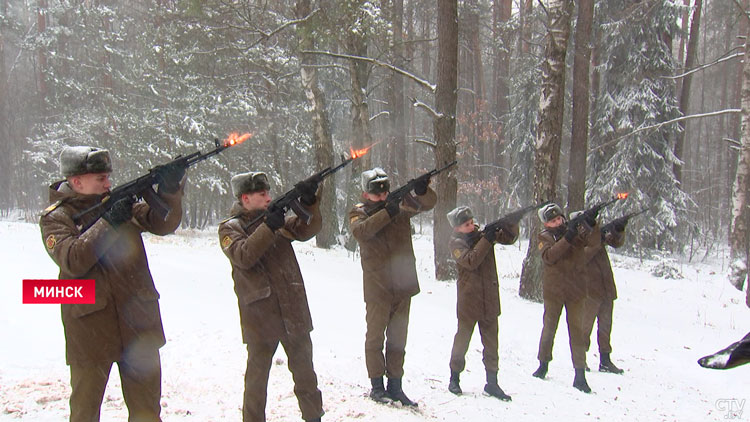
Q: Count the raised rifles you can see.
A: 6